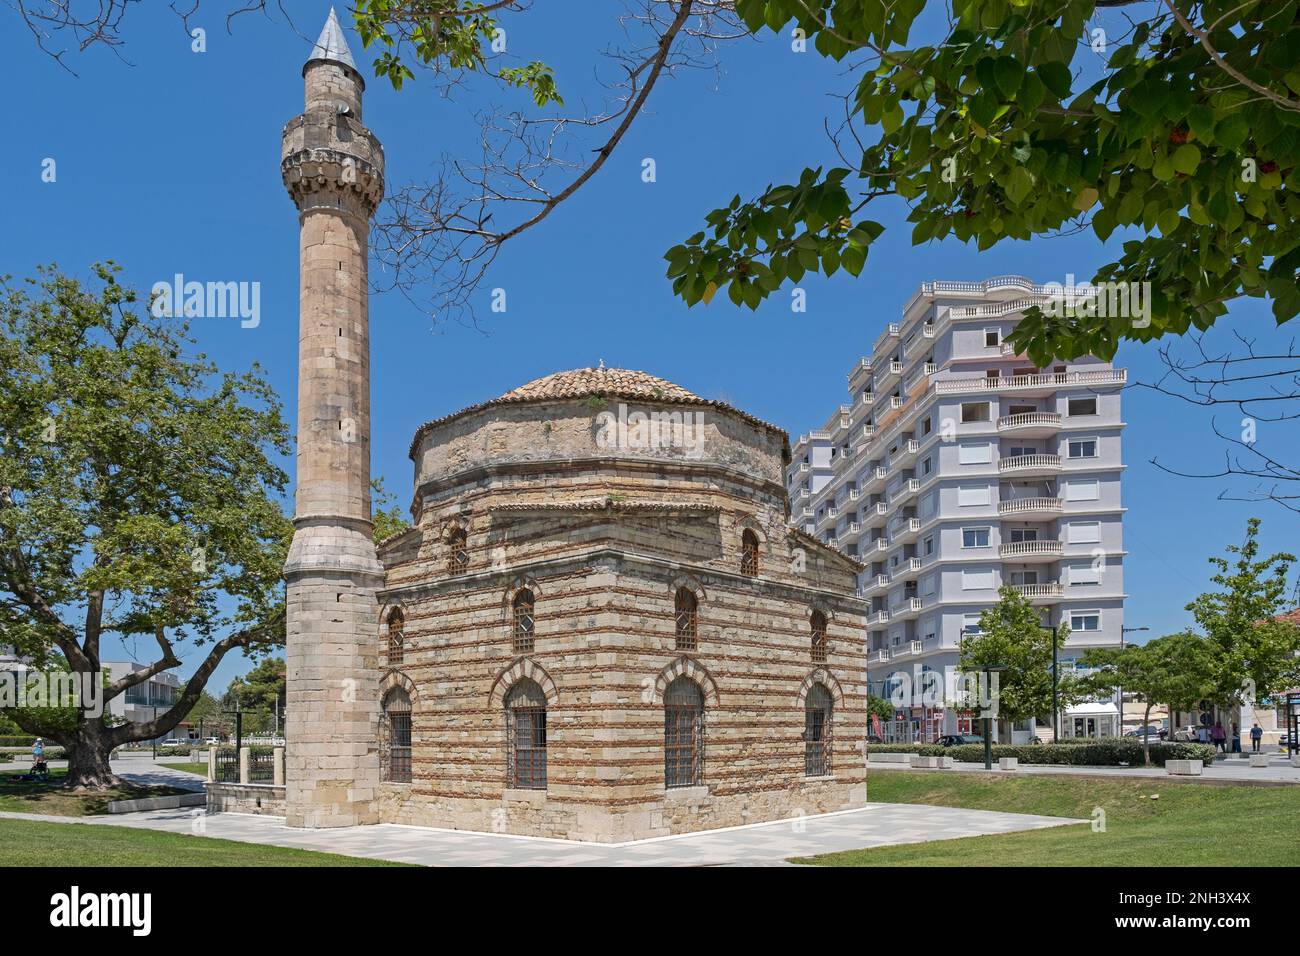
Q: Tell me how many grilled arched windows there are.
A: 10